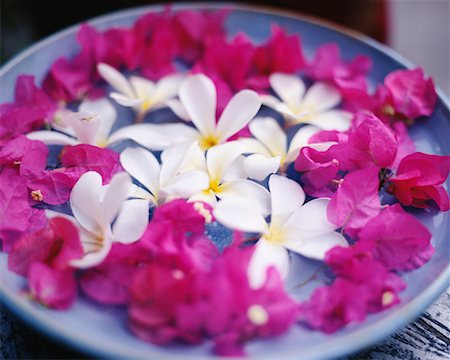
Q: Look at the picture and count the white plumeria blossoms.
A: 9